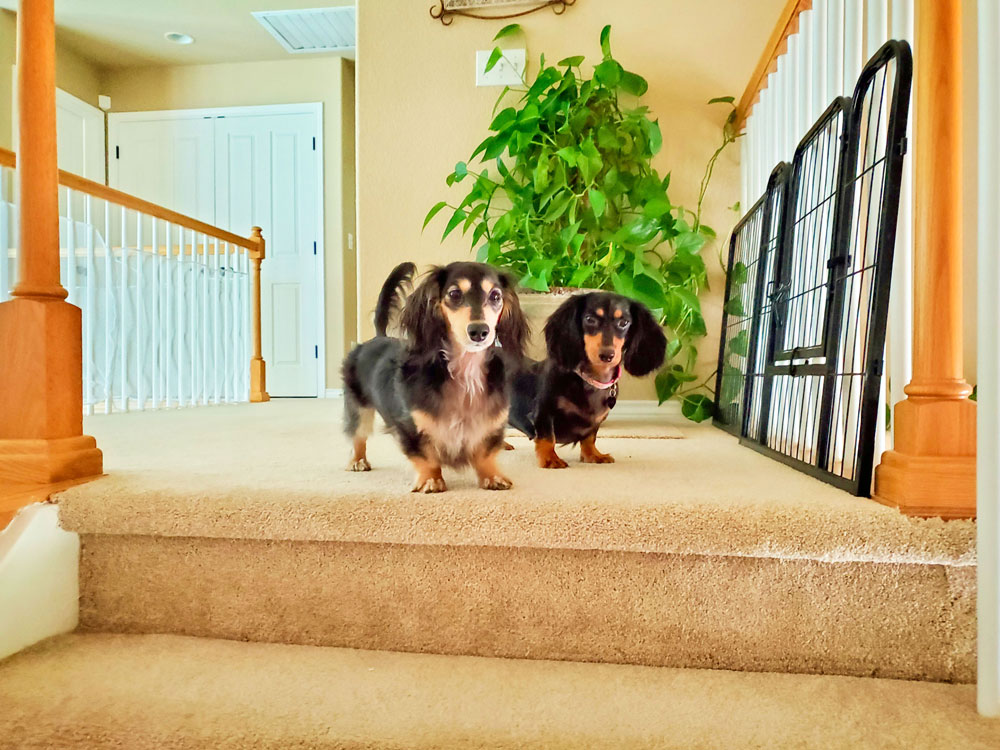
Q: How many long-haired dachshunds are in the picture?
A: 2